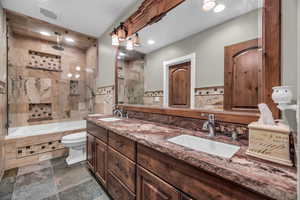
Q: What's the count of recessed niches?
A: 3